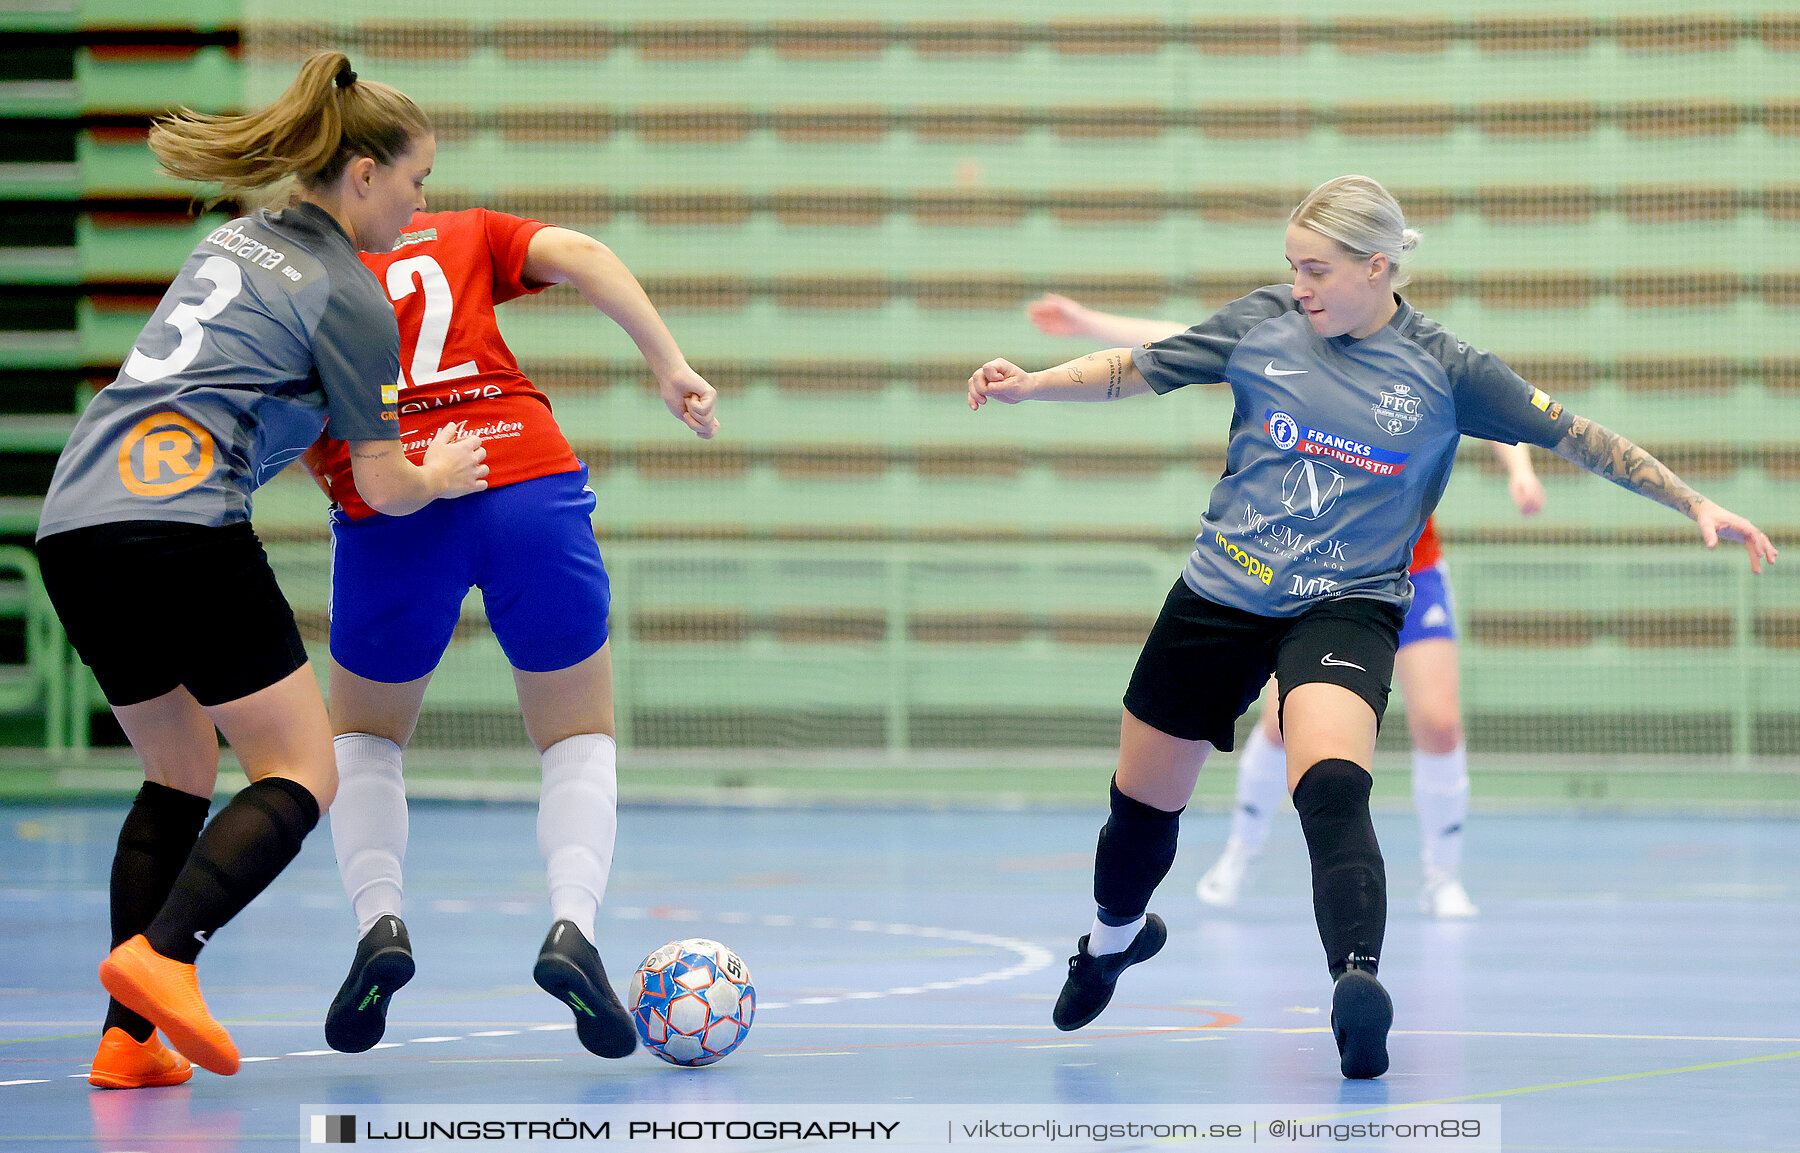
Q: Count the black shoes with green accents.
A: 2